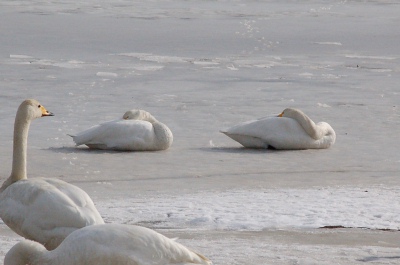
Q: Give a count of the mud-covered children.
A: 0